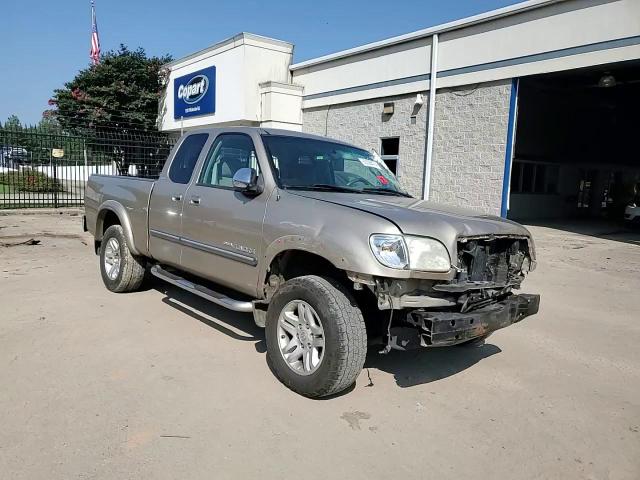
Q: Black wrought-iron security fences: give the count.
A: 1